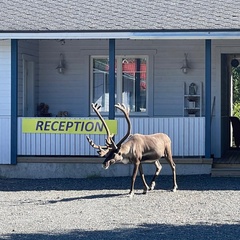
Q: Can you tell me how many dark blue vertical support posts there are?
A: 3